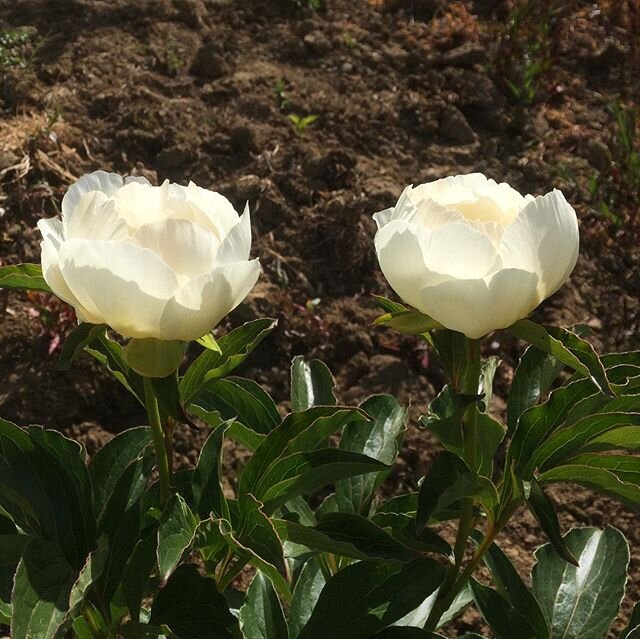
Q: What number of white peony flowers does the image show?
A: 2